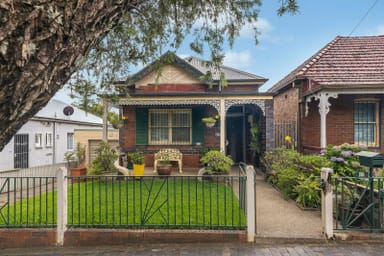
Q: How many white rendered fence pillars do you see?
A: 3